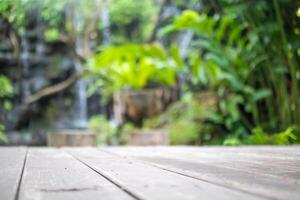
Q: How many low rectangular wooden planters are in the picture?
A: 2